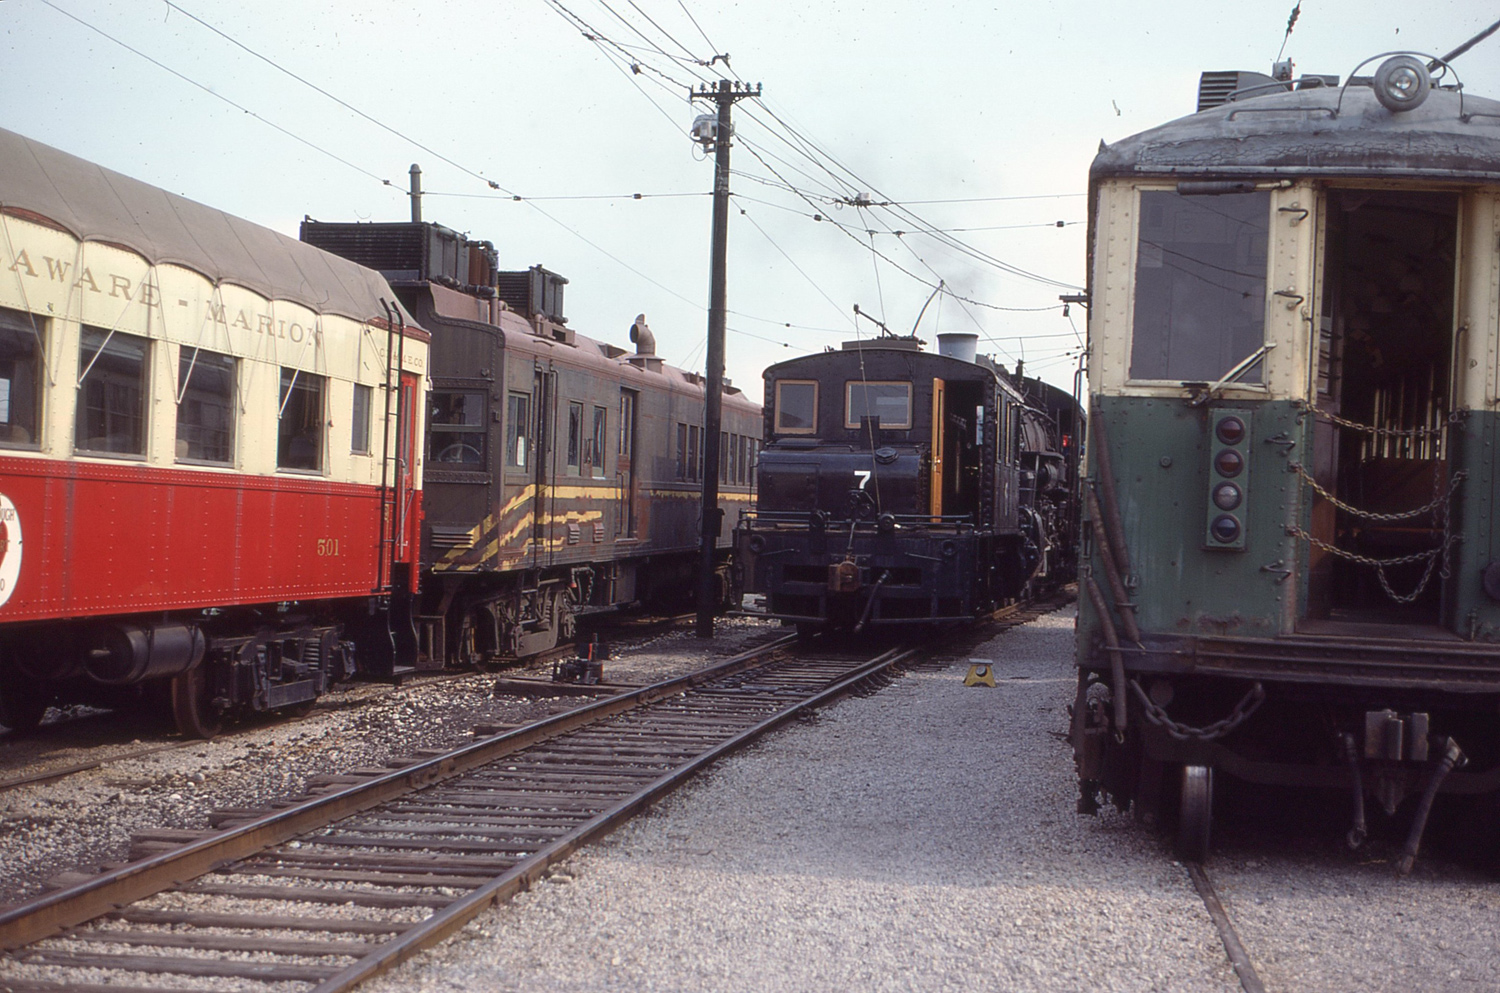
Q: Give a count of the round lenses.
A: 5